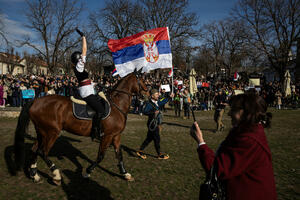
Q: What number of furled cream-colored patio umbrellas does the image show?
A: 2